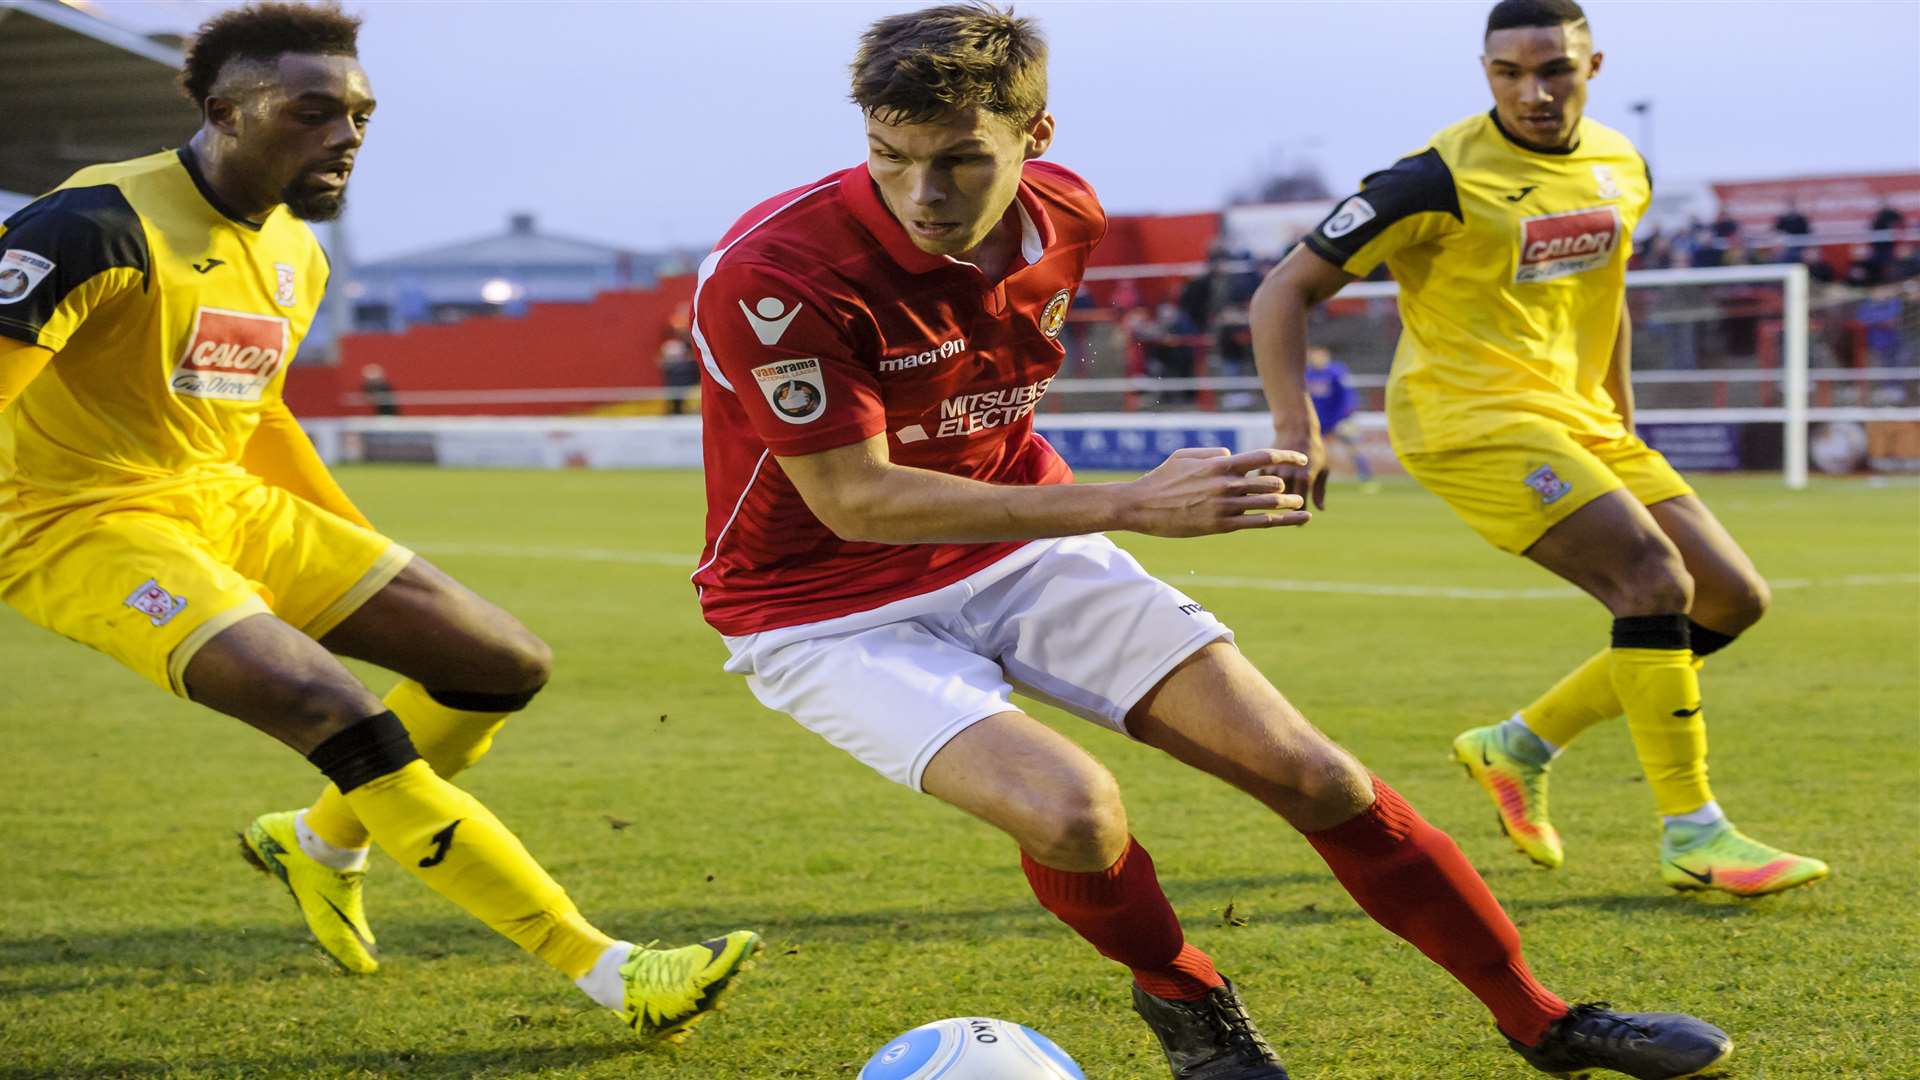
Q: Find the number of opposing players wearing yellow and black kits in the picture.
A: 2